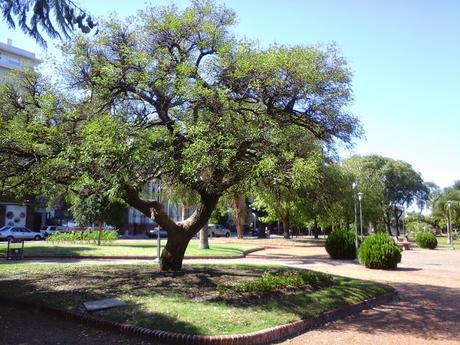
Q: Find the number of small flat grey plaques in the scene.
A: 1